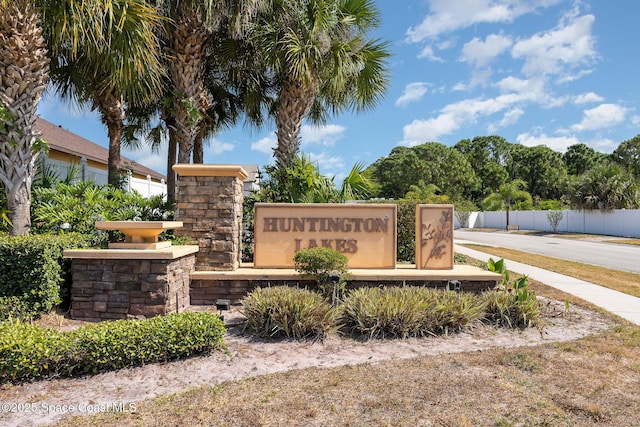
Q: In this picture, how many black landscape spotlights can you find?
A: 3